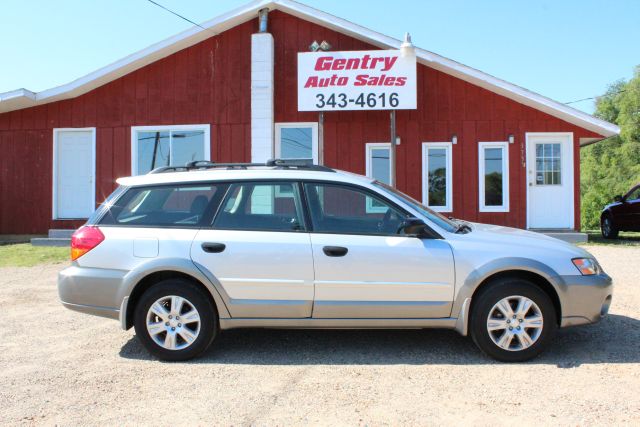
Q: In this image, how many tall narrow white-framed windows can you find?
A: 3